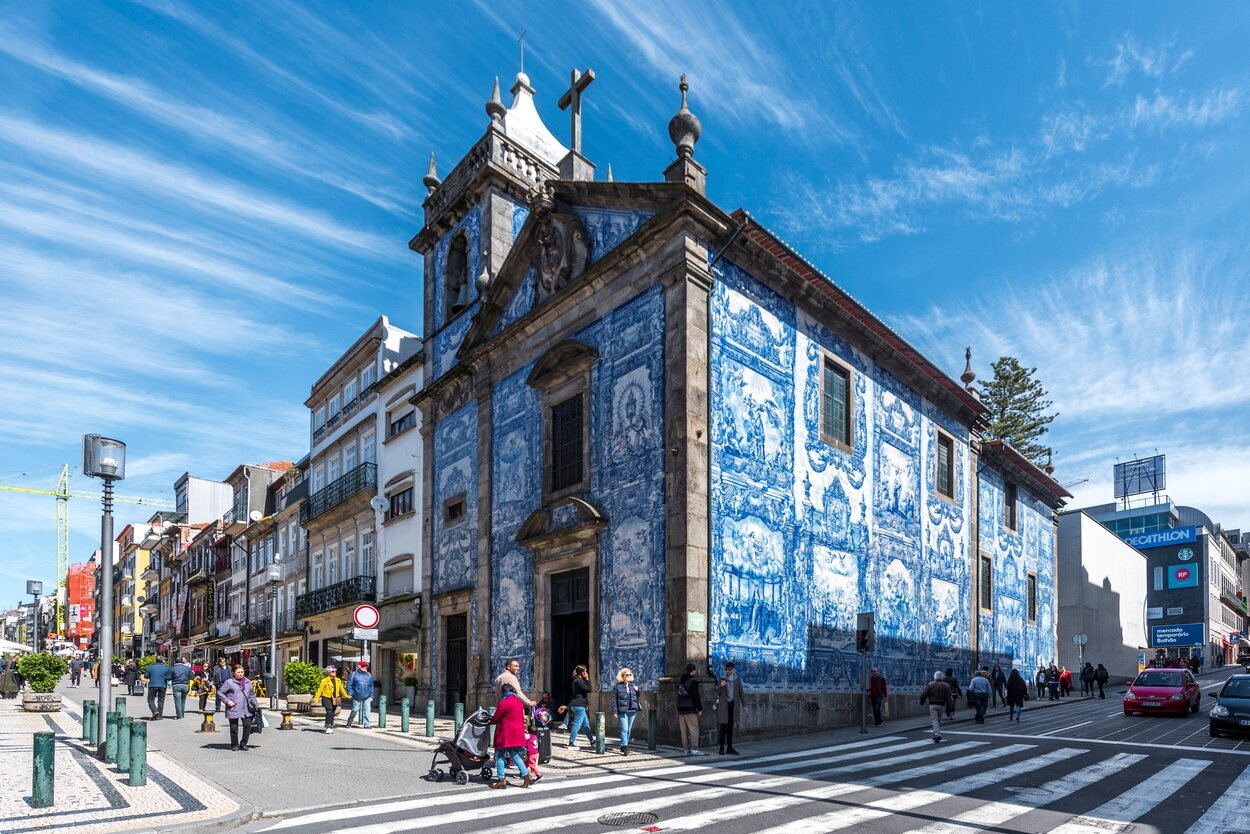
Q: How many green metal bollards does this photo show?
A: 15